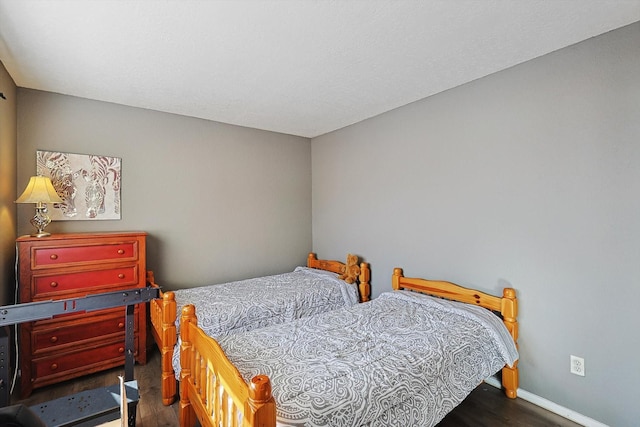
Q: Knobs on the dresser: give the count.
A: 8